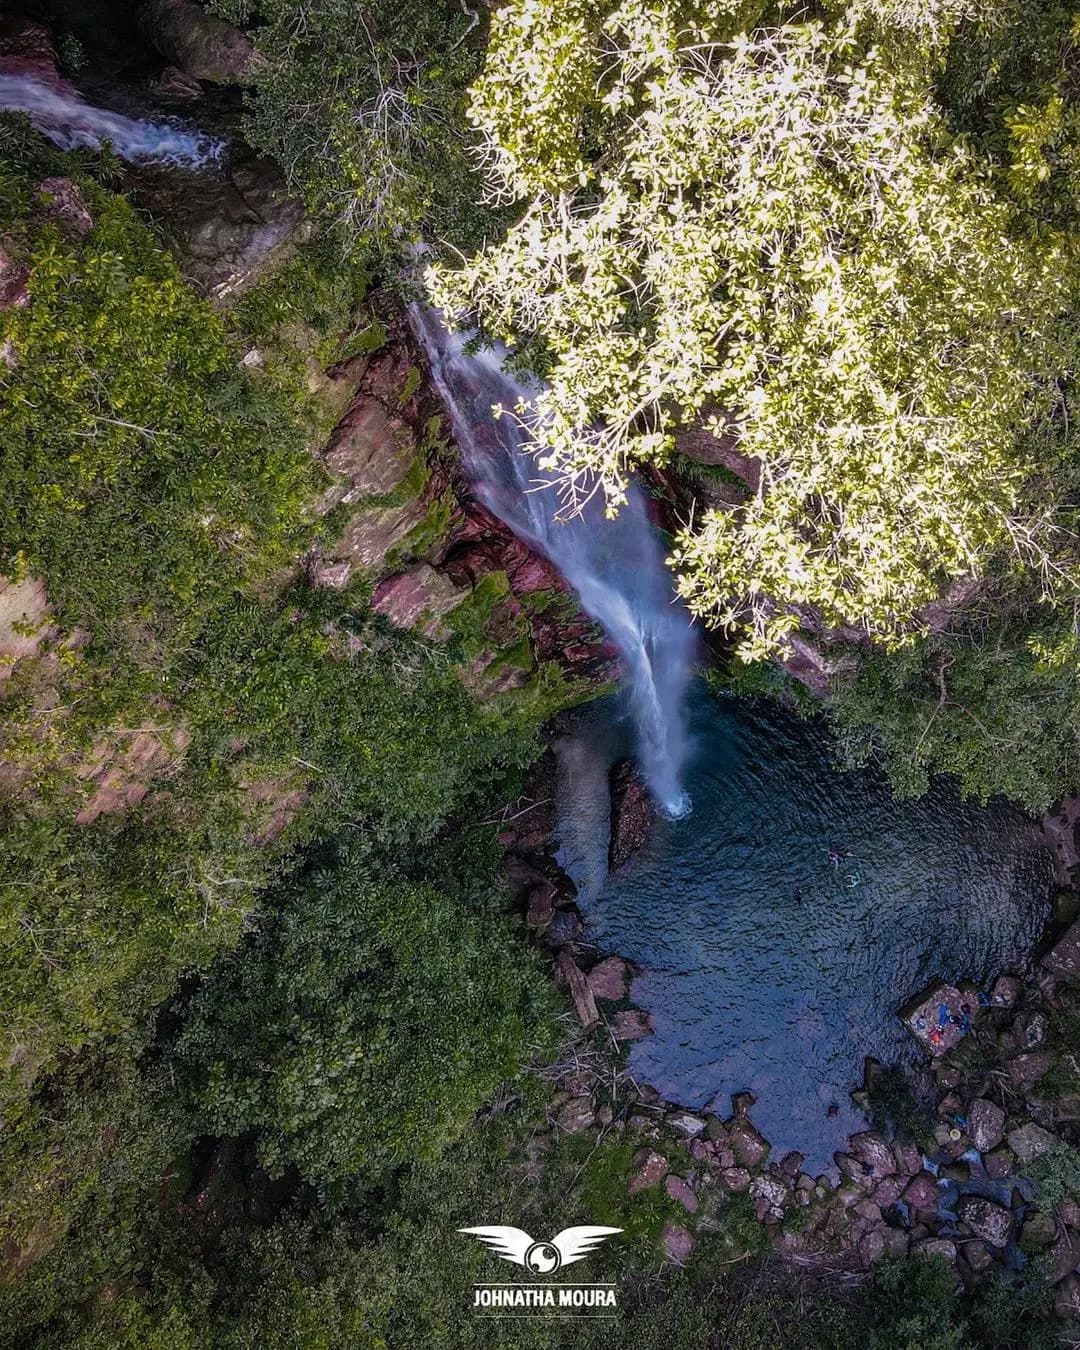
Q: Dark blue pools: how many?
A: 1